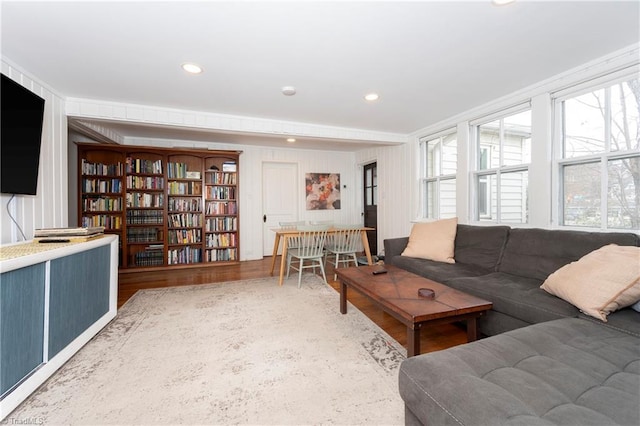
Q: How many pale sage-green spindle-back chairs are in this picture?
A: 4